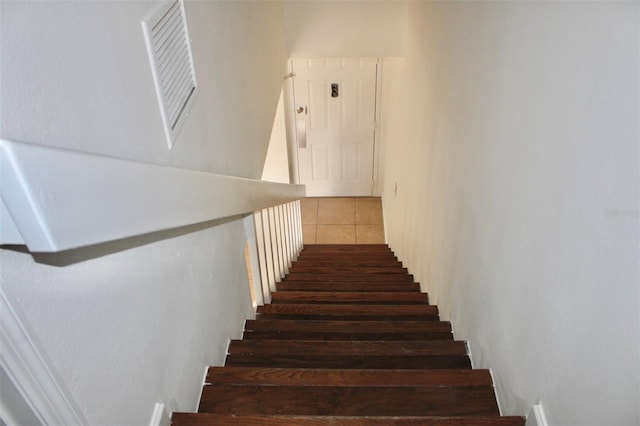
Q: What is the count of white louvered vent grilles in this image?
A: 1